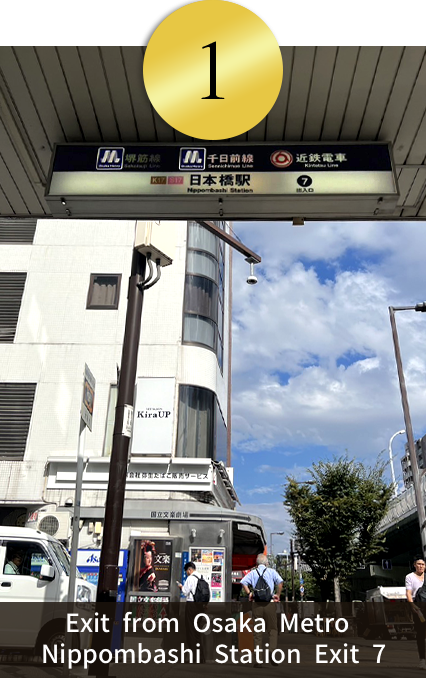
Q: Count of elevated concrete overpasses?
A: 1